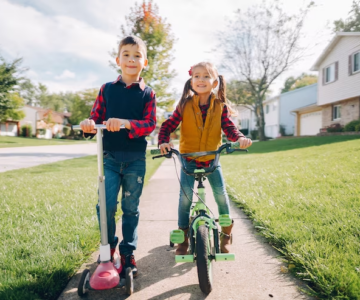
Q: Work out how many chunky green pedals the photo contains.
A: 2